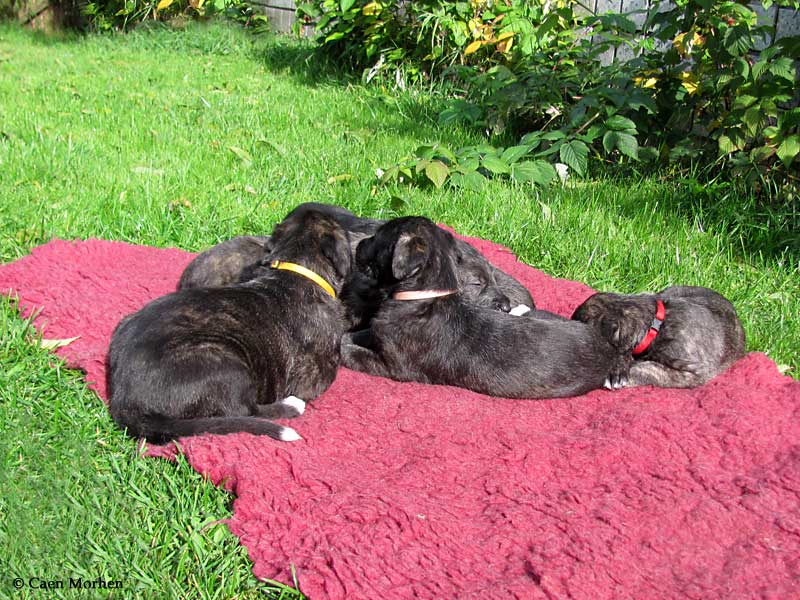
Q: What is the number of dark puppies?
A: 5